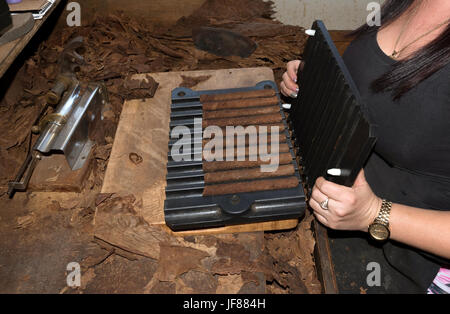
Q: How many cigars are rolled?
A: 10